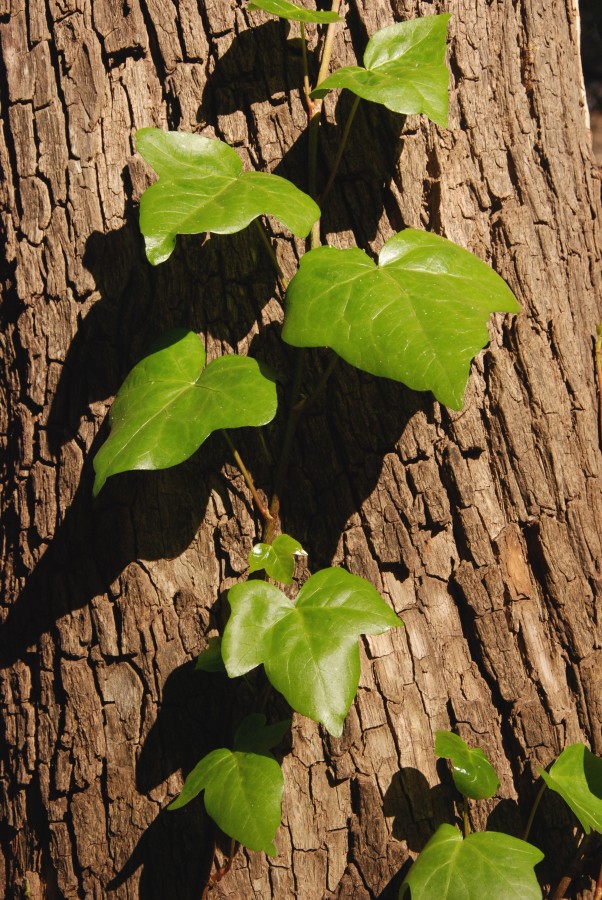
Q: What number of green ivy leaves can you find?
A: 13